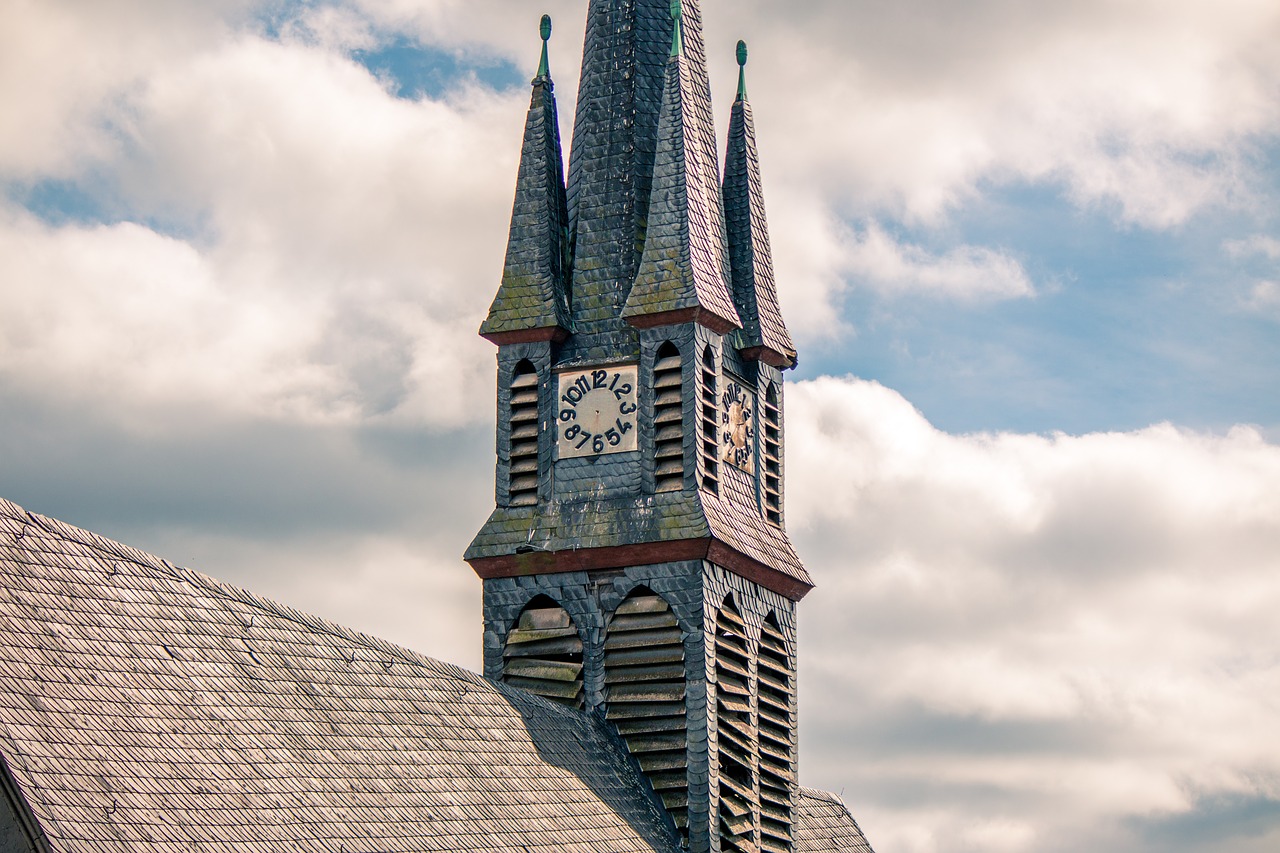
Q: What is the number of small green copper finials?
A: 3